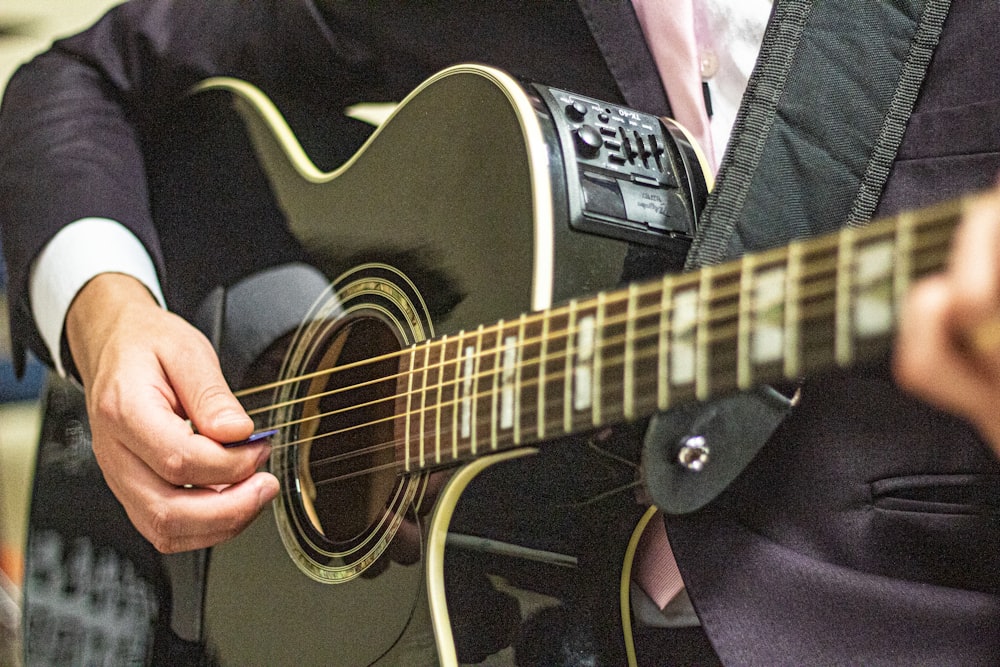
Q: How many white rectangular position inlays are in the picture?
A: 6